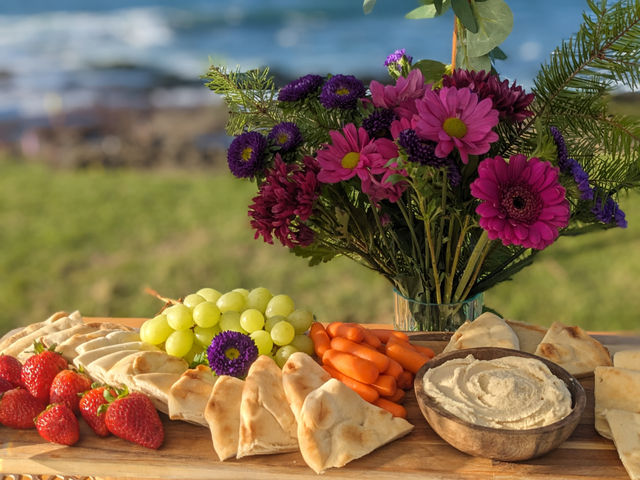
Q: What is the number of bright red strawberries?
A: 7